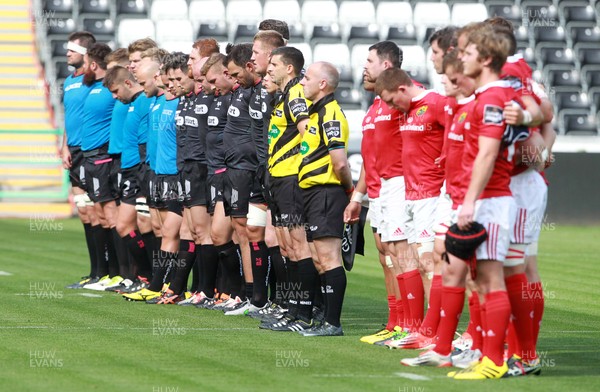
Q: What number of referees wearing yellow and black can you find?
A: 2